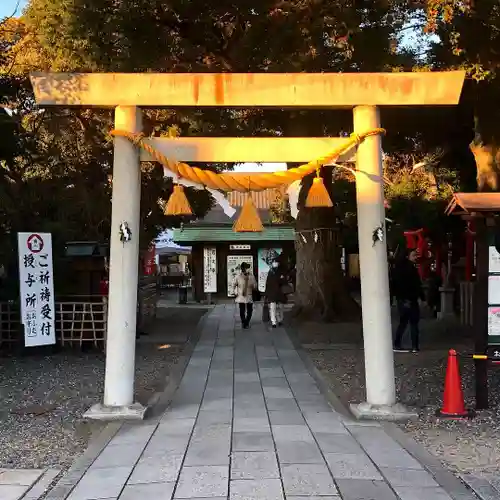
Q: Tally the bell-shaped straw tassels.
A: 3